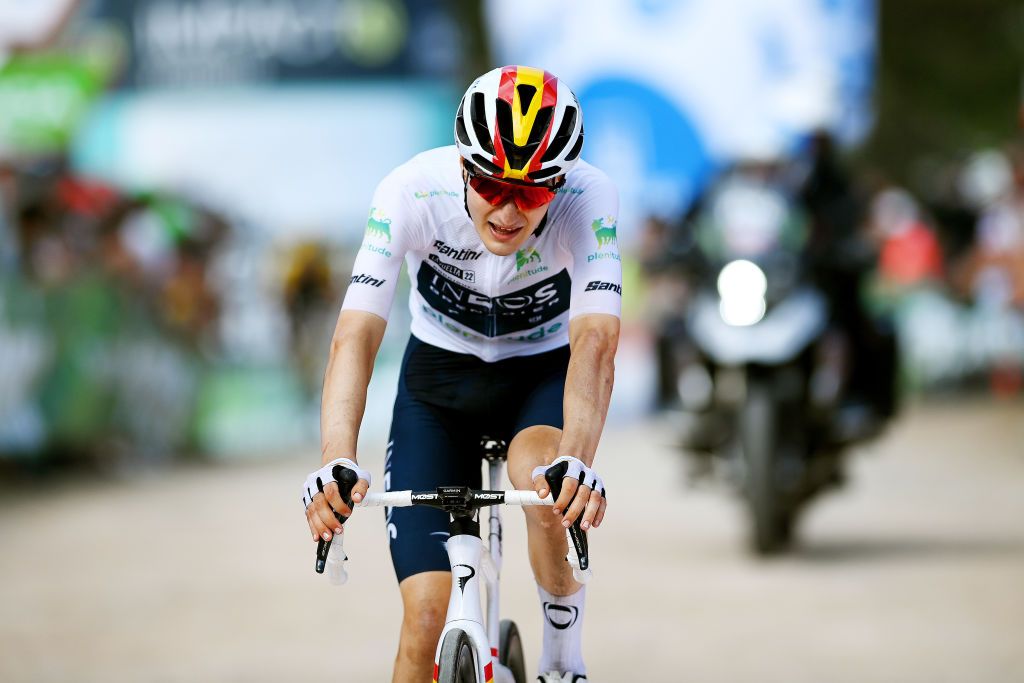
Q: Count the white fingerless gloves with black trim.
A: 2